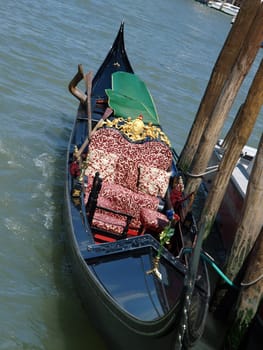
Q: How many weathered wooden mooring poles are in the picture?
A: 5